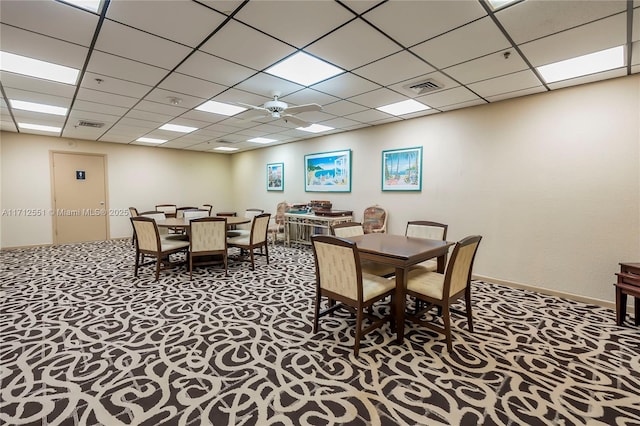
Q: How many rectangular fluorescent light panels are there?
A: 14